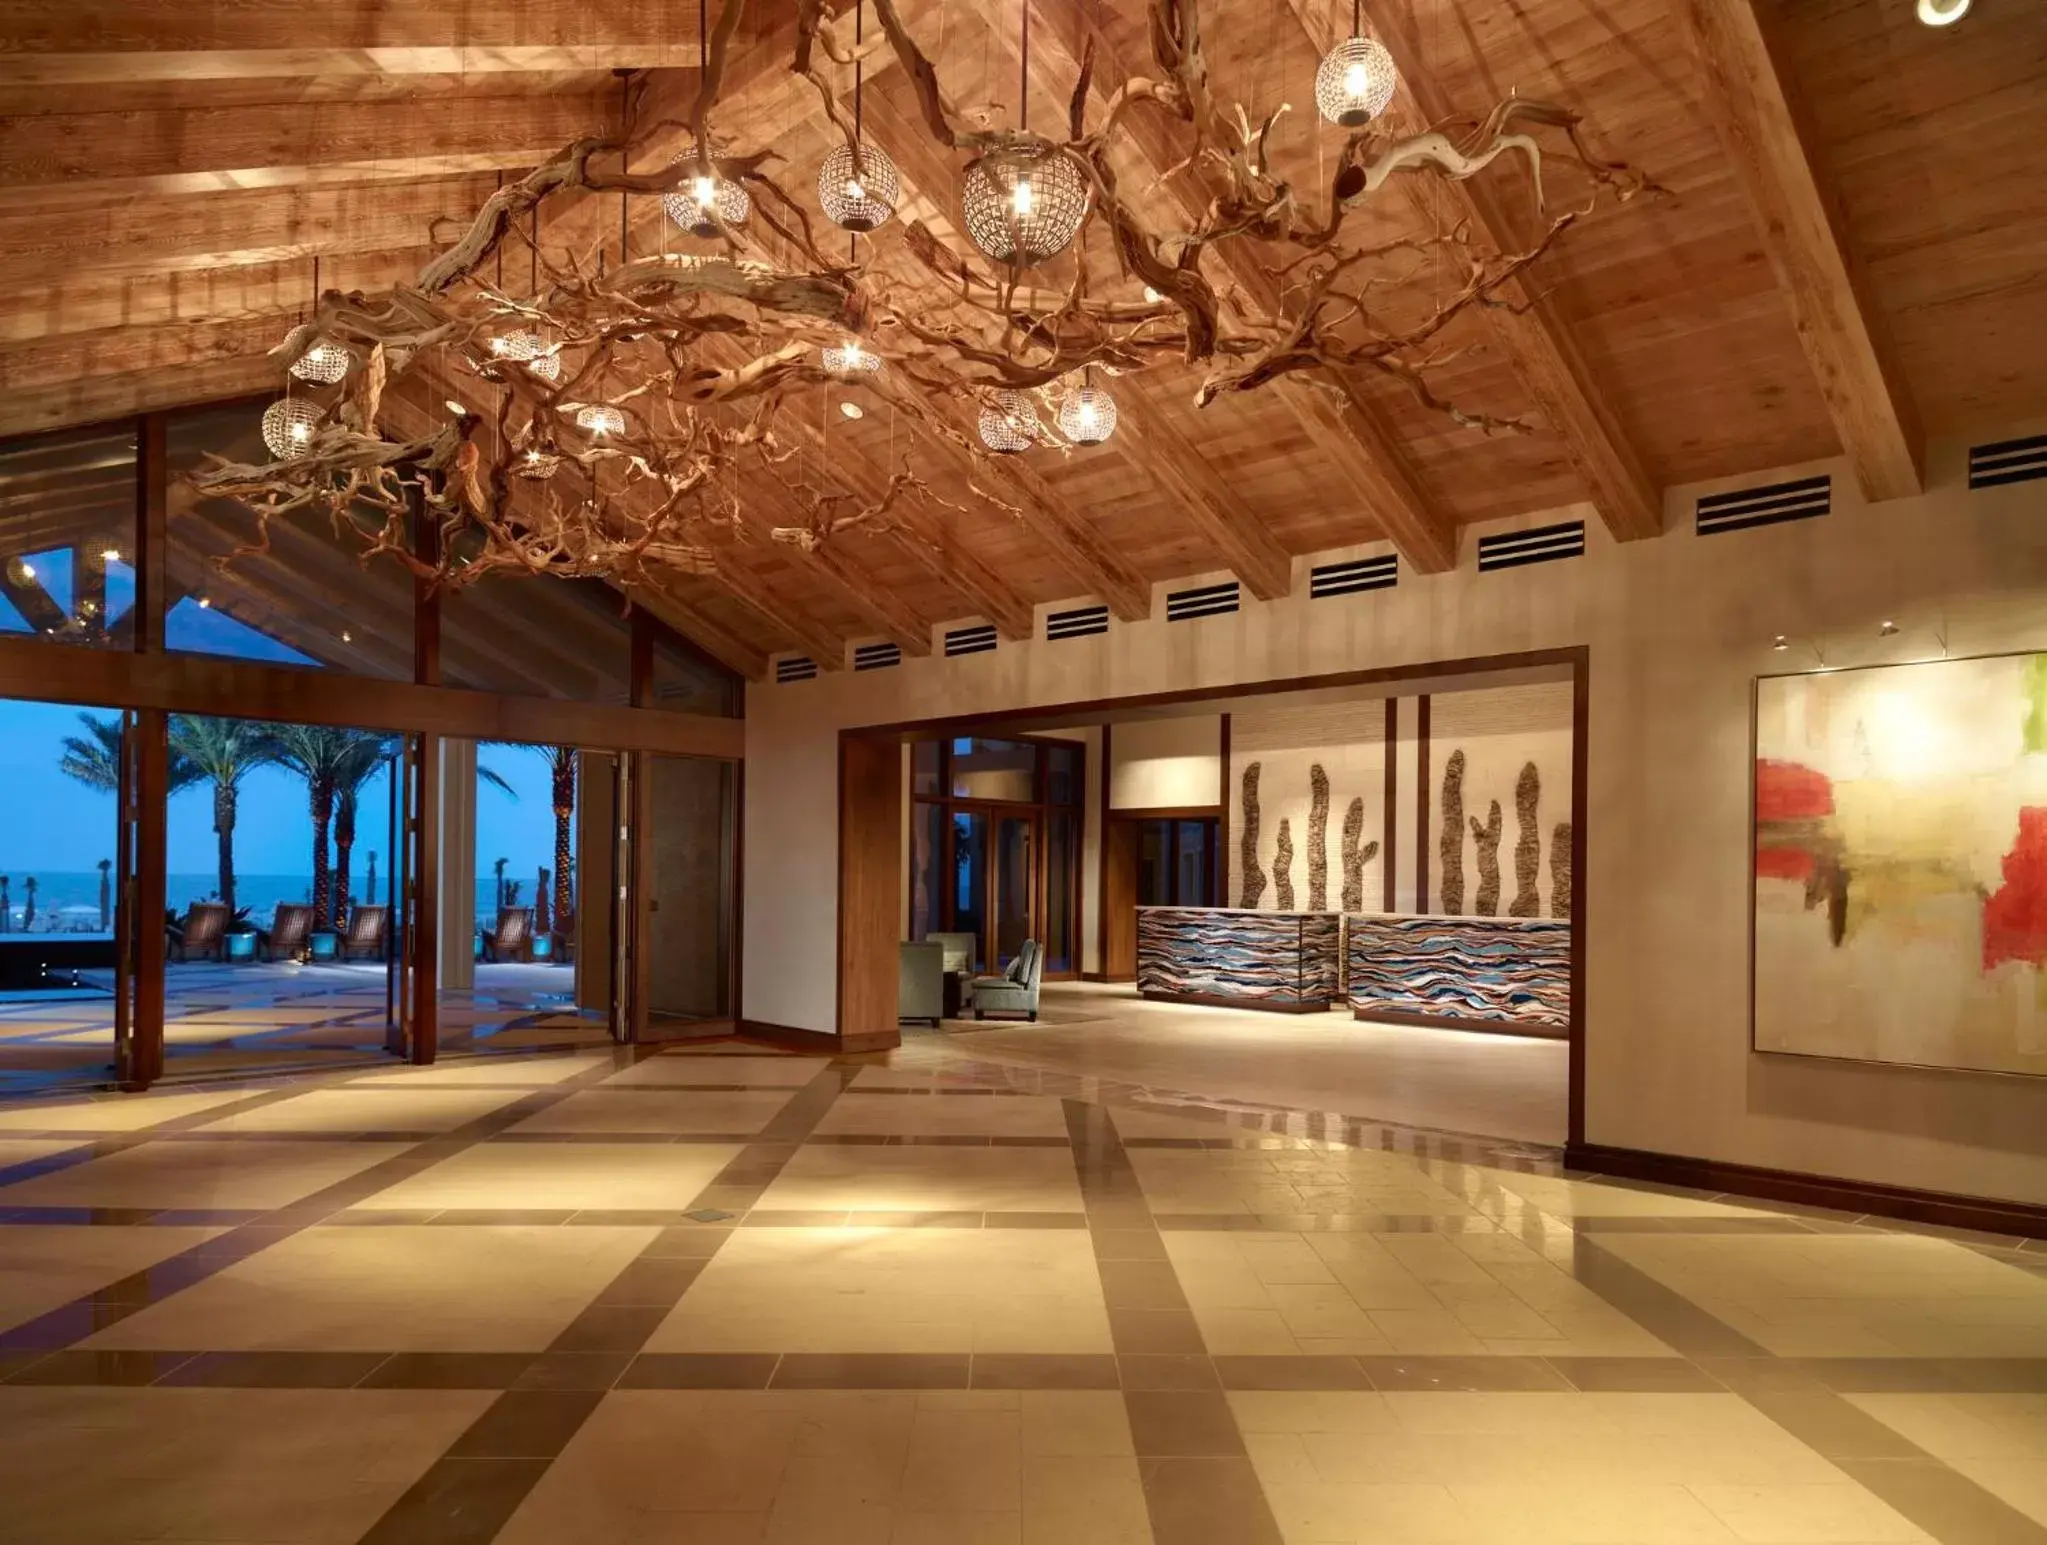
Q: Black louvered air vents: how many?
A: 9